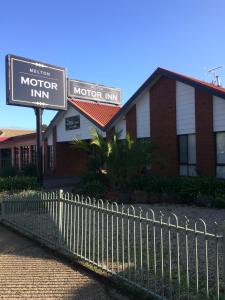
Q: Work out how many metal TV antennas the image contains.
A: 1